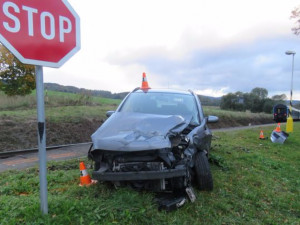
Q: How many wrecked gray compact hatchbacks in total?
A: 1